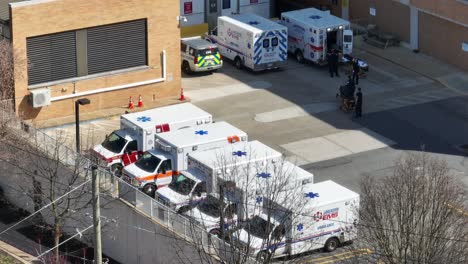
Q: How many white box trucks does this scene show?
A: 7